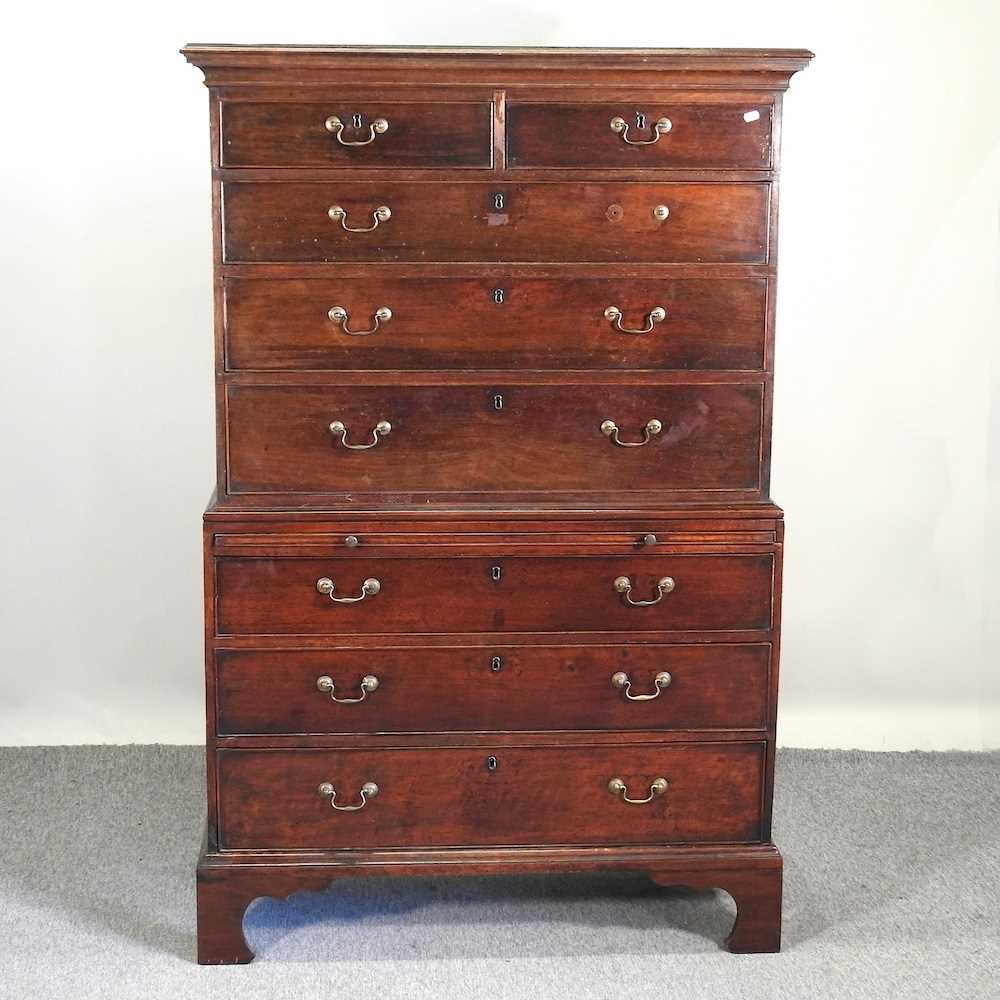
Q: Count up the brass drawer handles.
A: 13